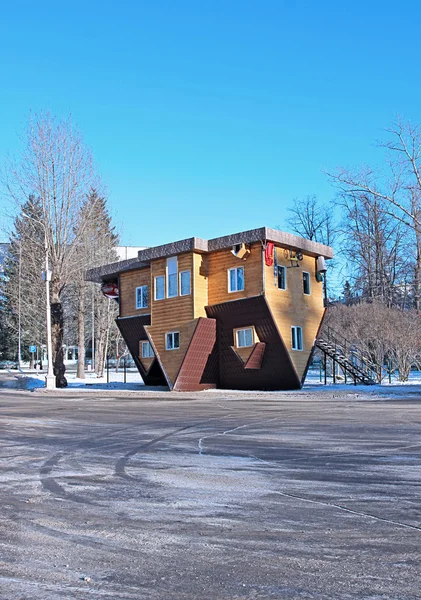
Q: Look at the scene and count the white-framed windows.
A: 11